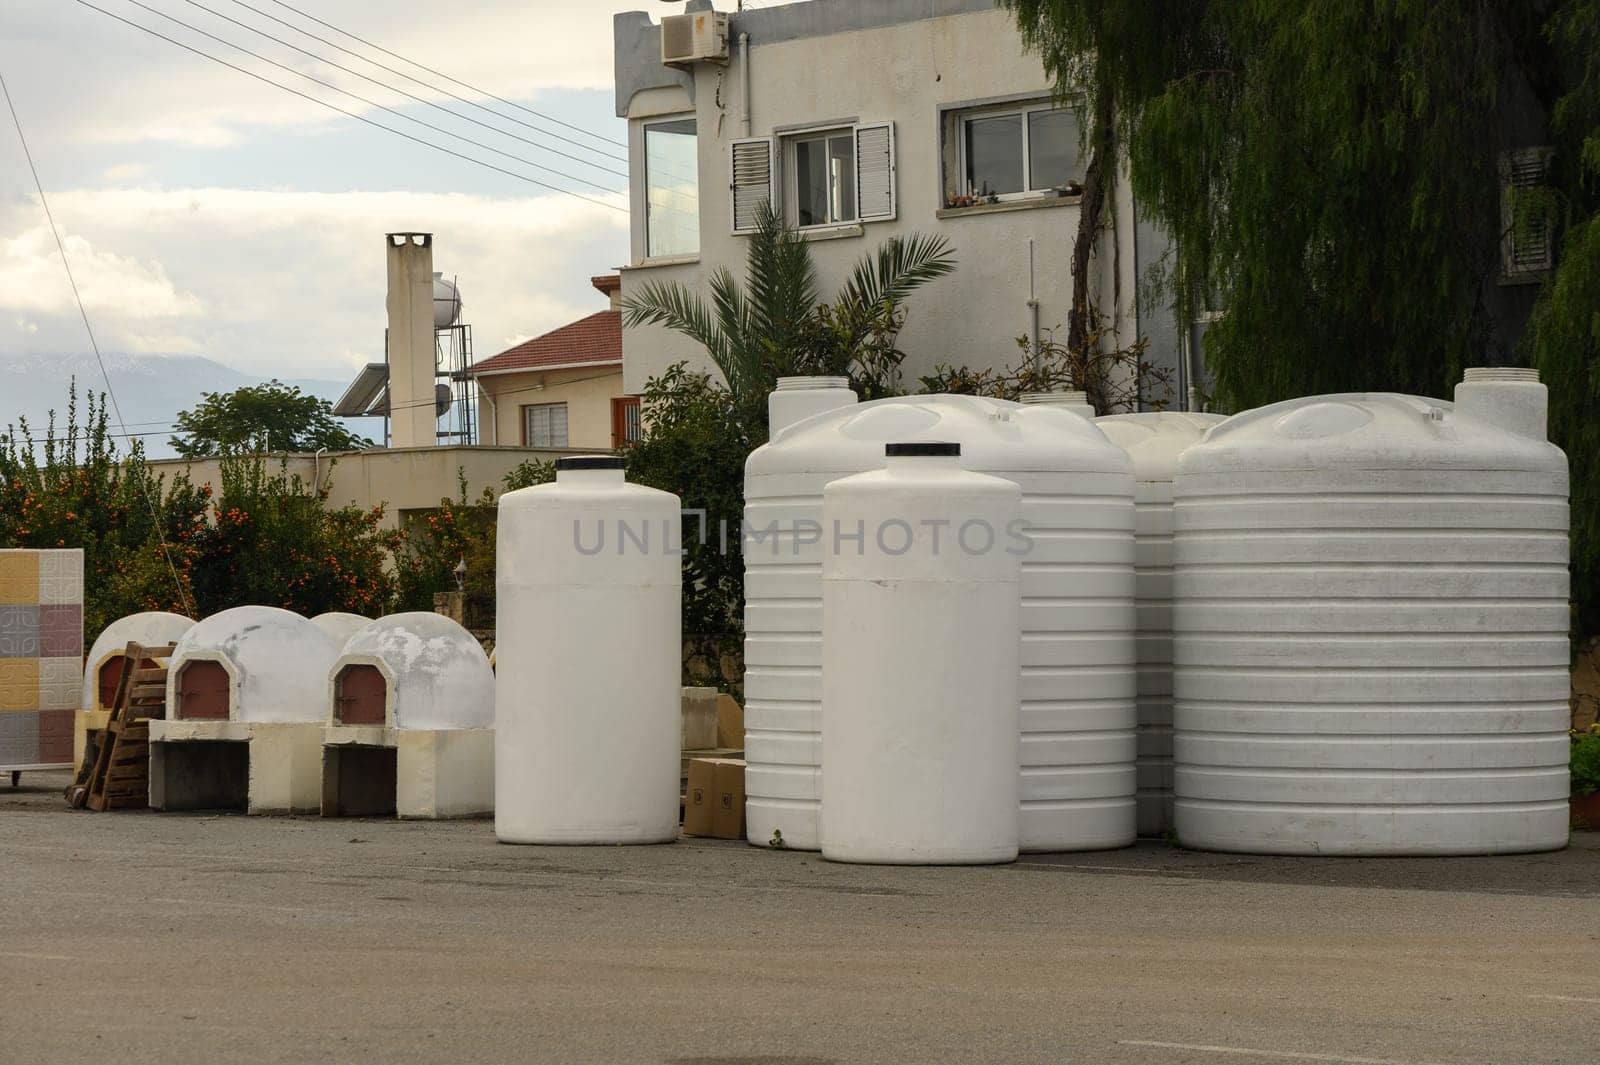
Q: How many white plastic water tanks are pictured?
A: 5